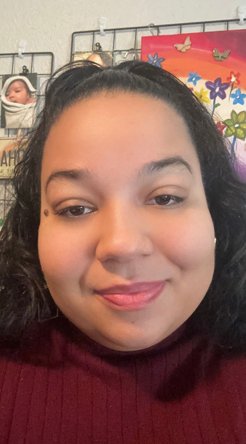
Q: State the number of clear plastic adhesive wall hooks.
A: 3